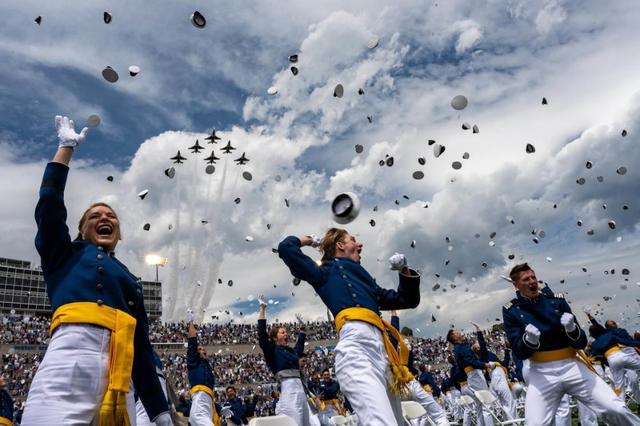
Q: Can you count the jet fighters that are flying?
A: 6